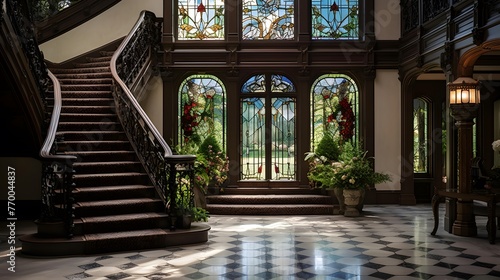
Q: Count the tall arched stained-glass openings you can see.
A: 3